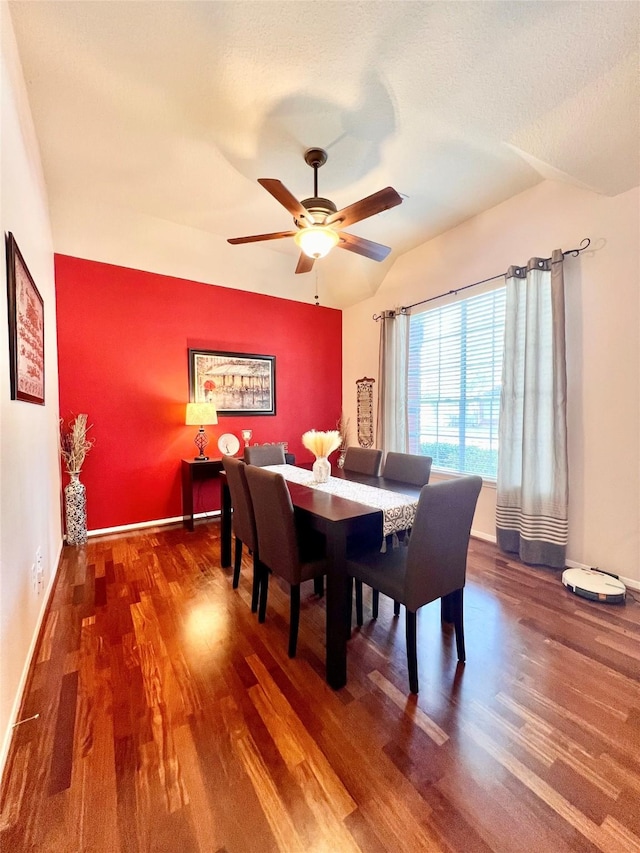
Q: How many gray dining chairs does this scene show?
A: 6